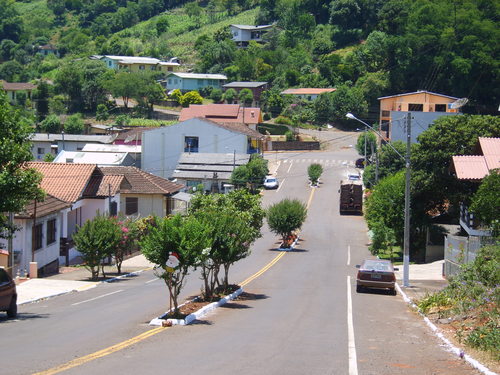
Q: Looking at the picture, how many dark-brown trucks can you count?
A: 1